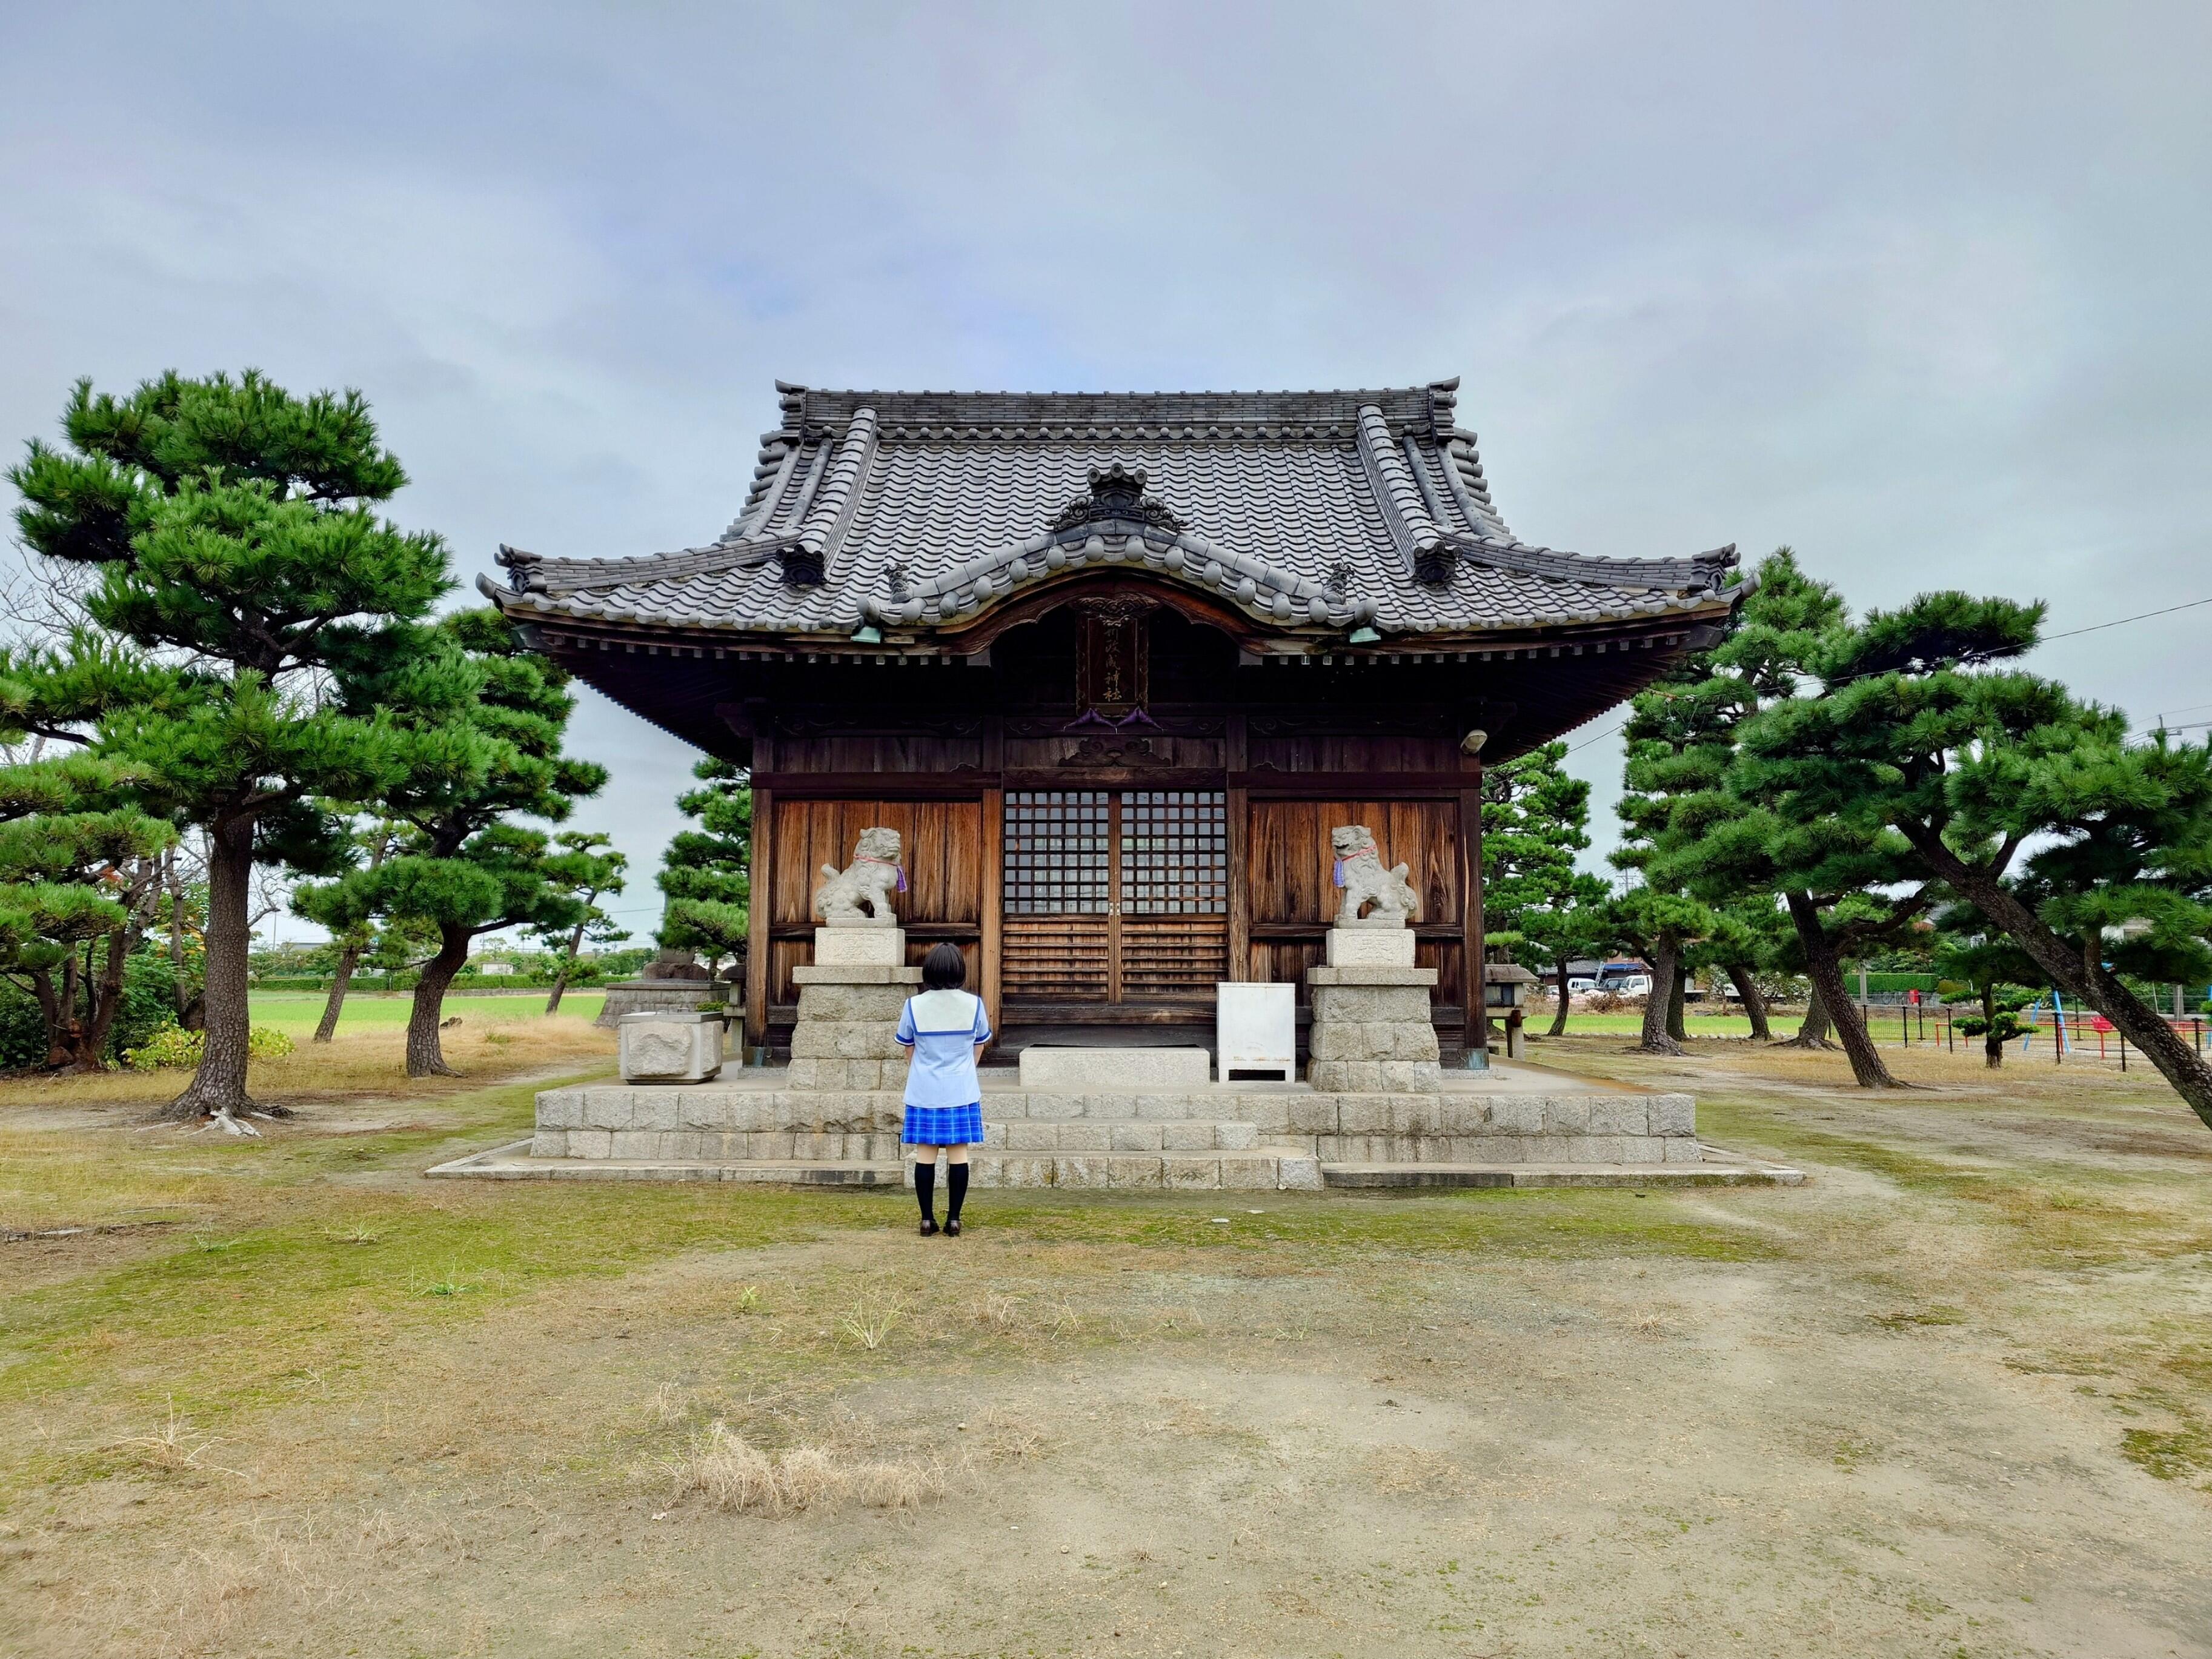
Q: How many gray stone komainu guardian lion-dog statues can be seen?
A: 2